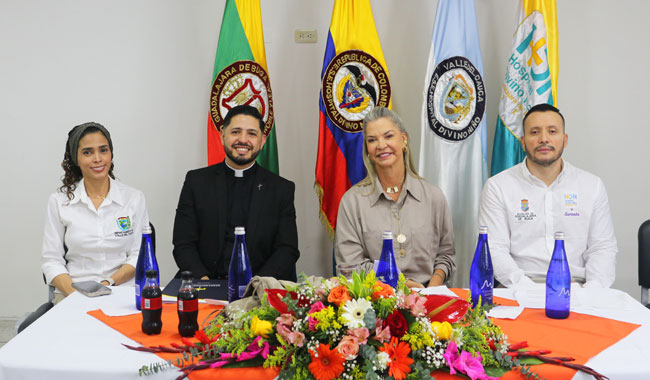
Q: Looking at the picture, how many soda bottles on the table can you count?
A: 2